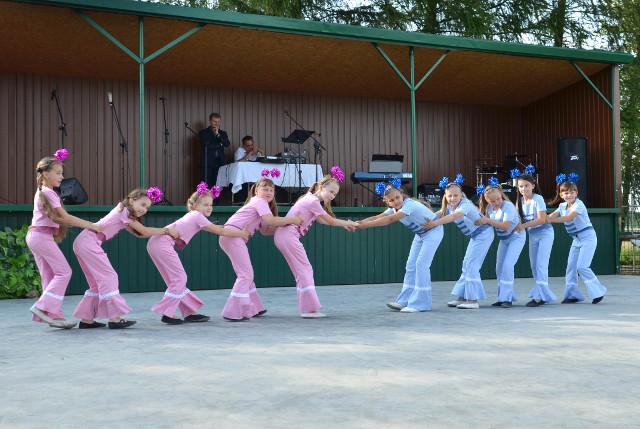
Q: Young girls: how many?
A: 10